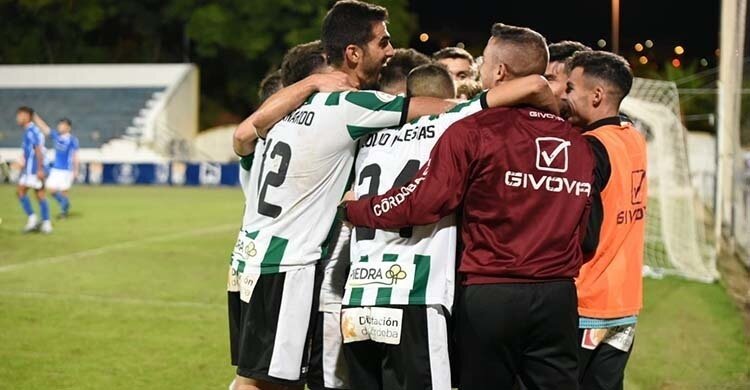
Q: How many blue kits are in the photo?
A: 2